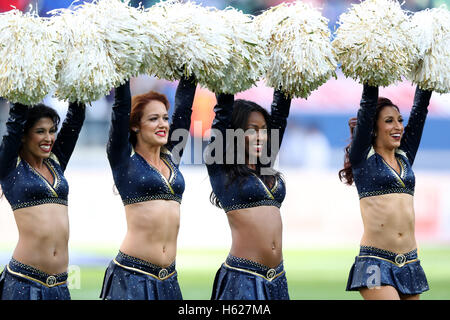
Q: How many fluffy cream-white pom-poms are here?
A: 8